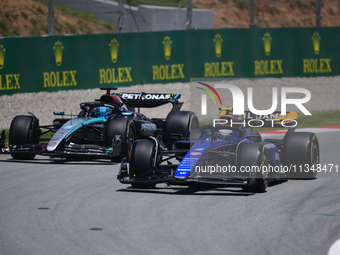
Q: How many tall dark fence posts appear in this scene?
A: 5